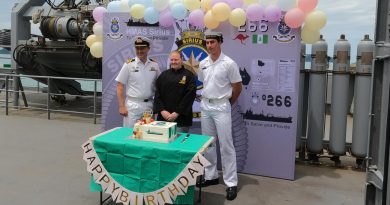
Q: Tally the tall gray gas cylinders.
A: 4